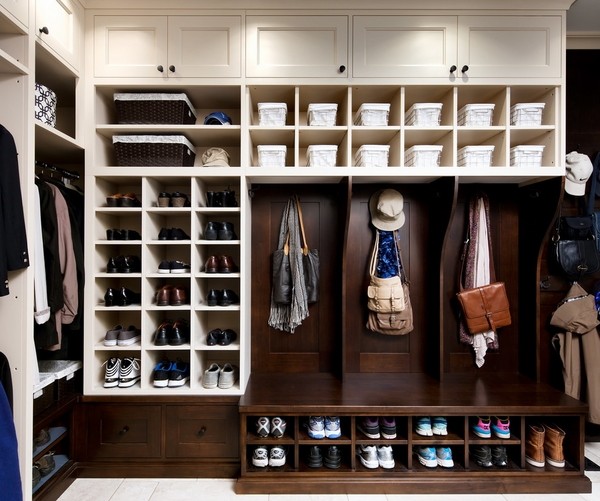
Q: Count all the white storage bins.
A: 12